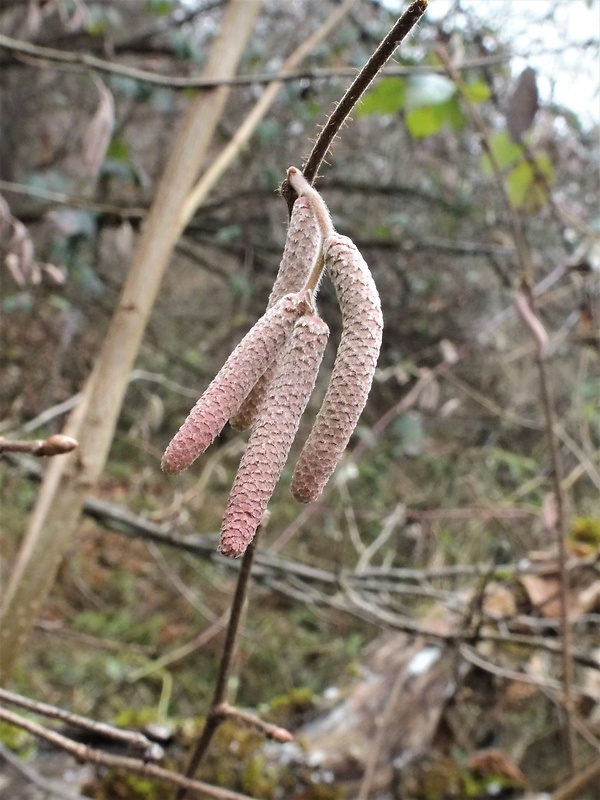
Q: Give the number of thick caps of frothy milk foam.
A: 0